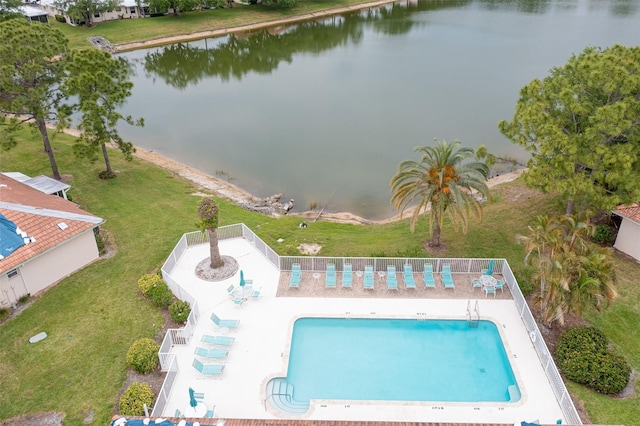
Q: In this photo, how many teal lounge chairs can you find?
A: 12